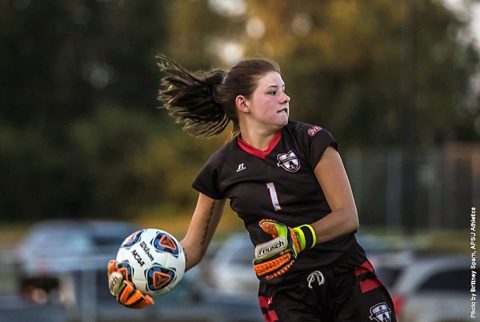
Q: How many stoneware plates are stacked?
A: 0